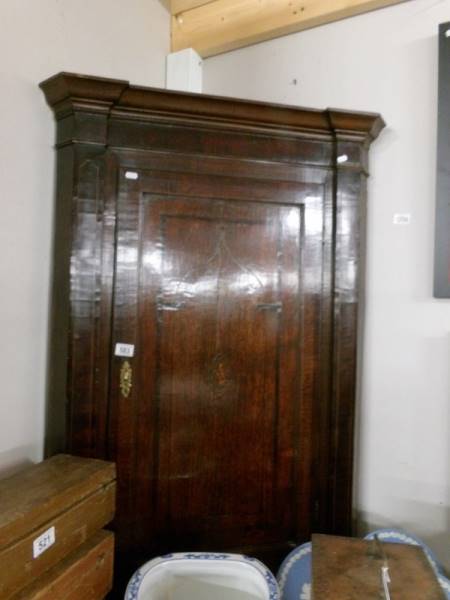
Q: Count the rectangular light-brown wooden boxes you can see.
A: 2